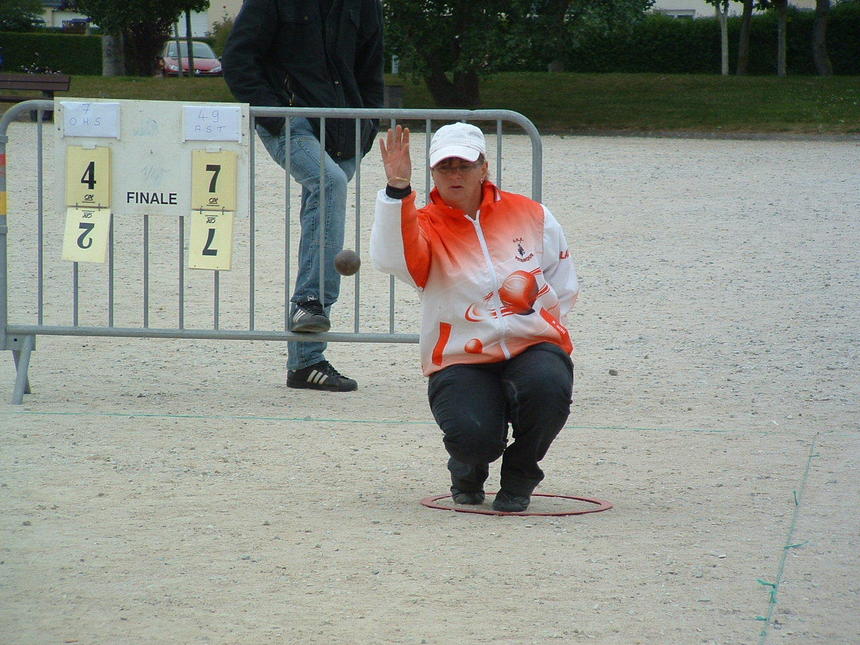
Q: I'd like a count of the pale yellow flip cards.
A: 4